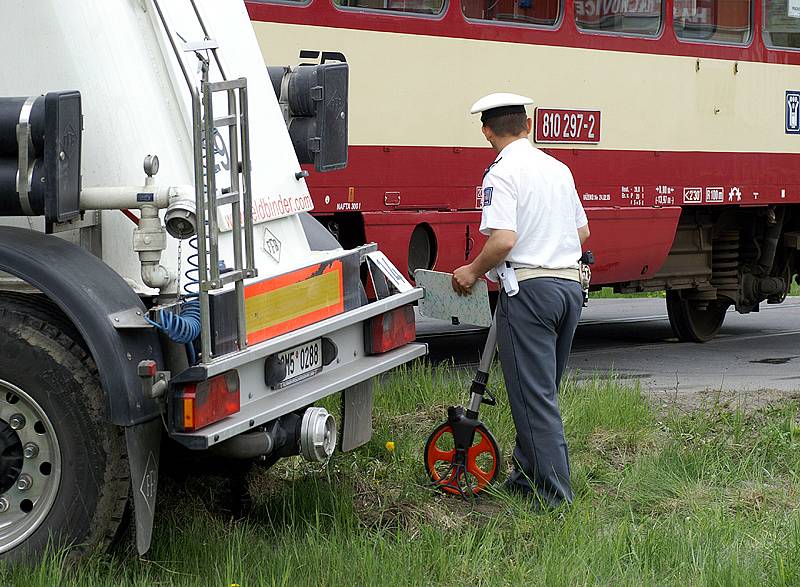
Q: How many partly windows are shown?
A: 6